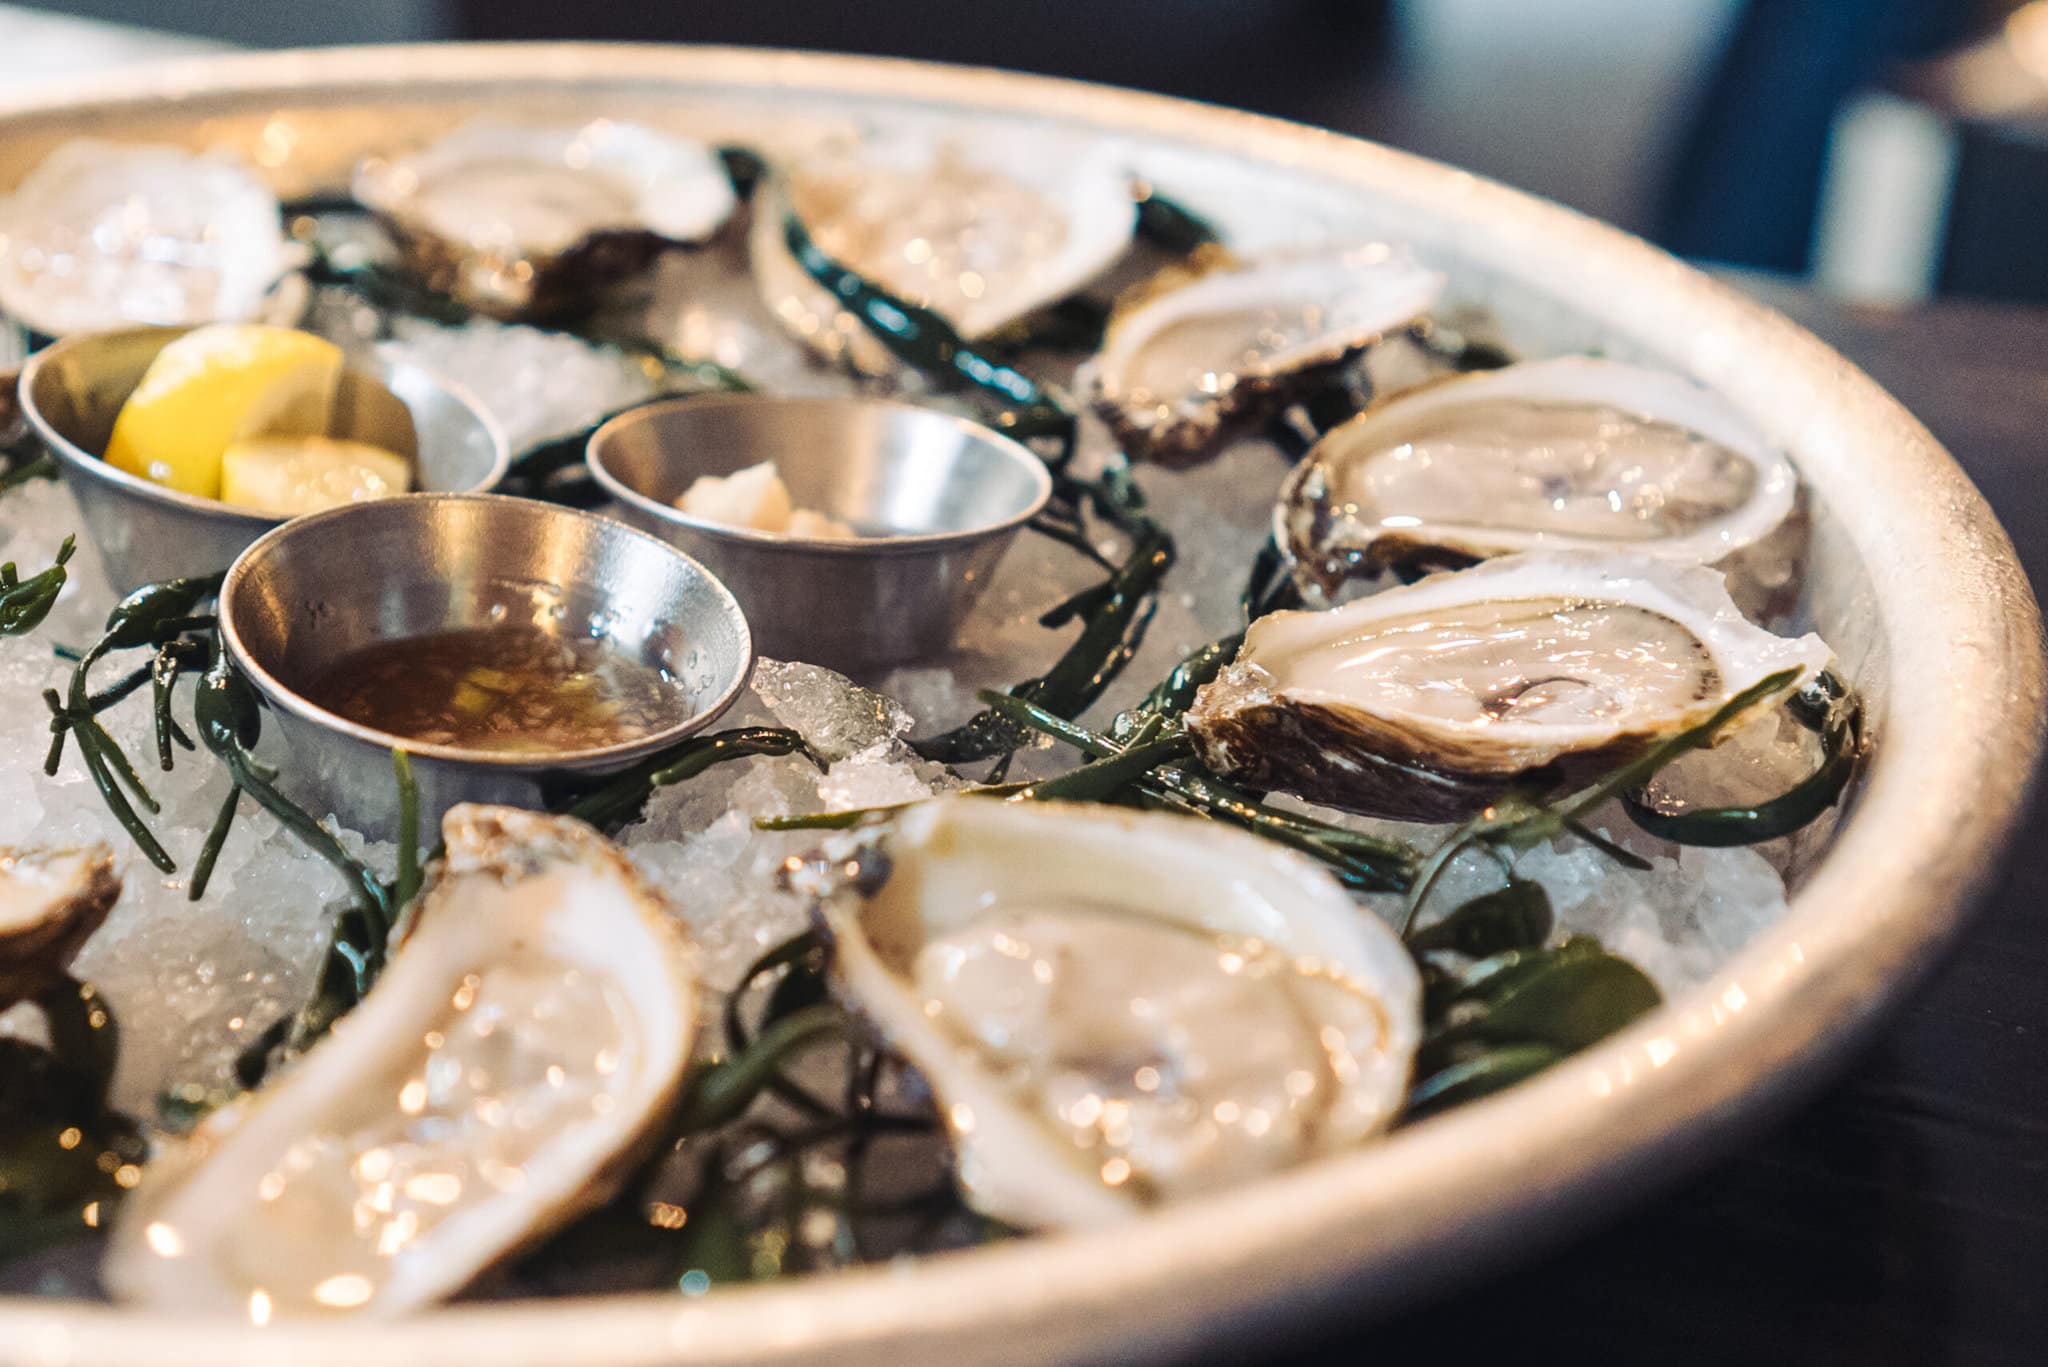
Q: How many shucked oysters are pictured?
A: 9